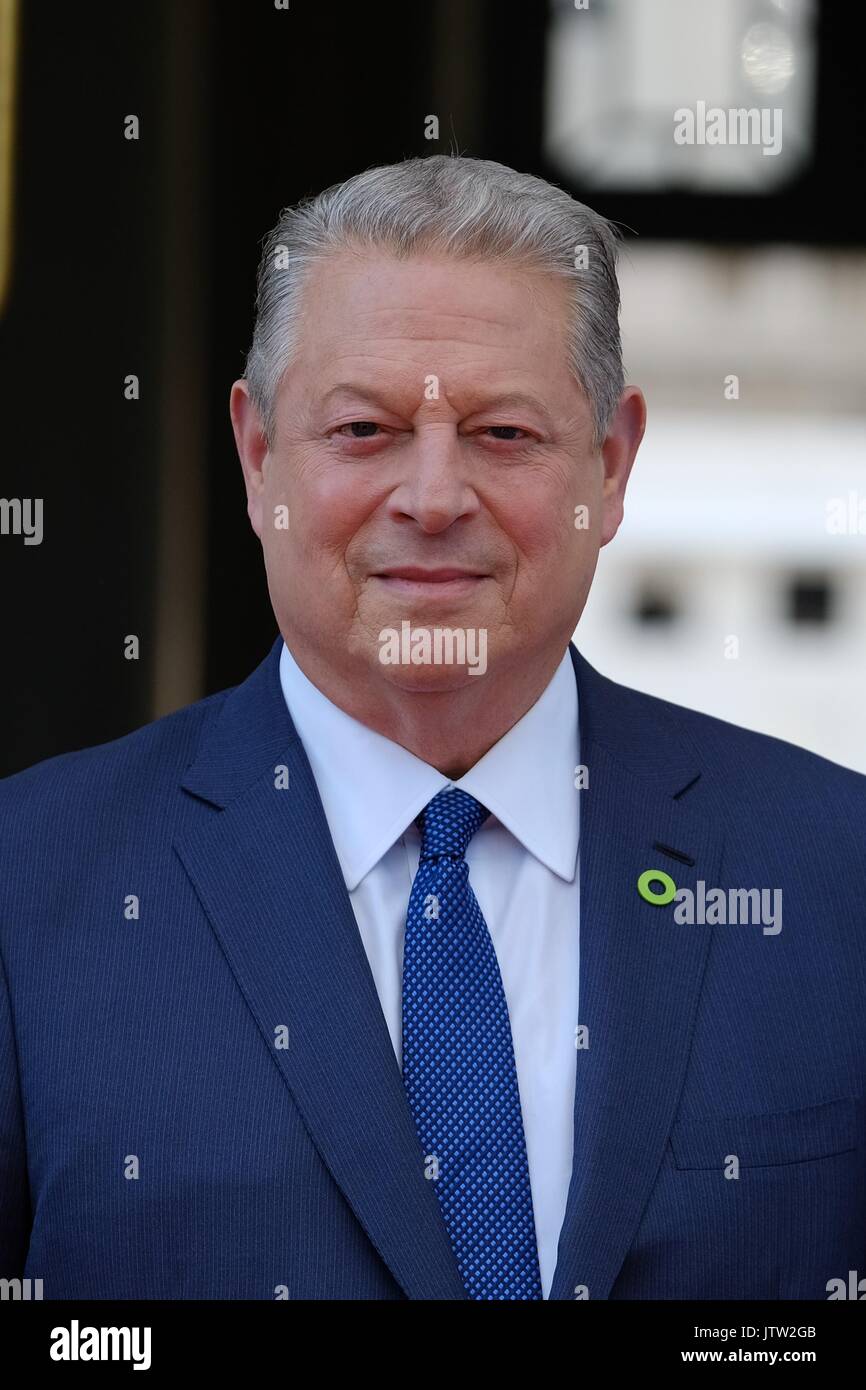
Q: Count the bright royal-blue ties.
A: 1